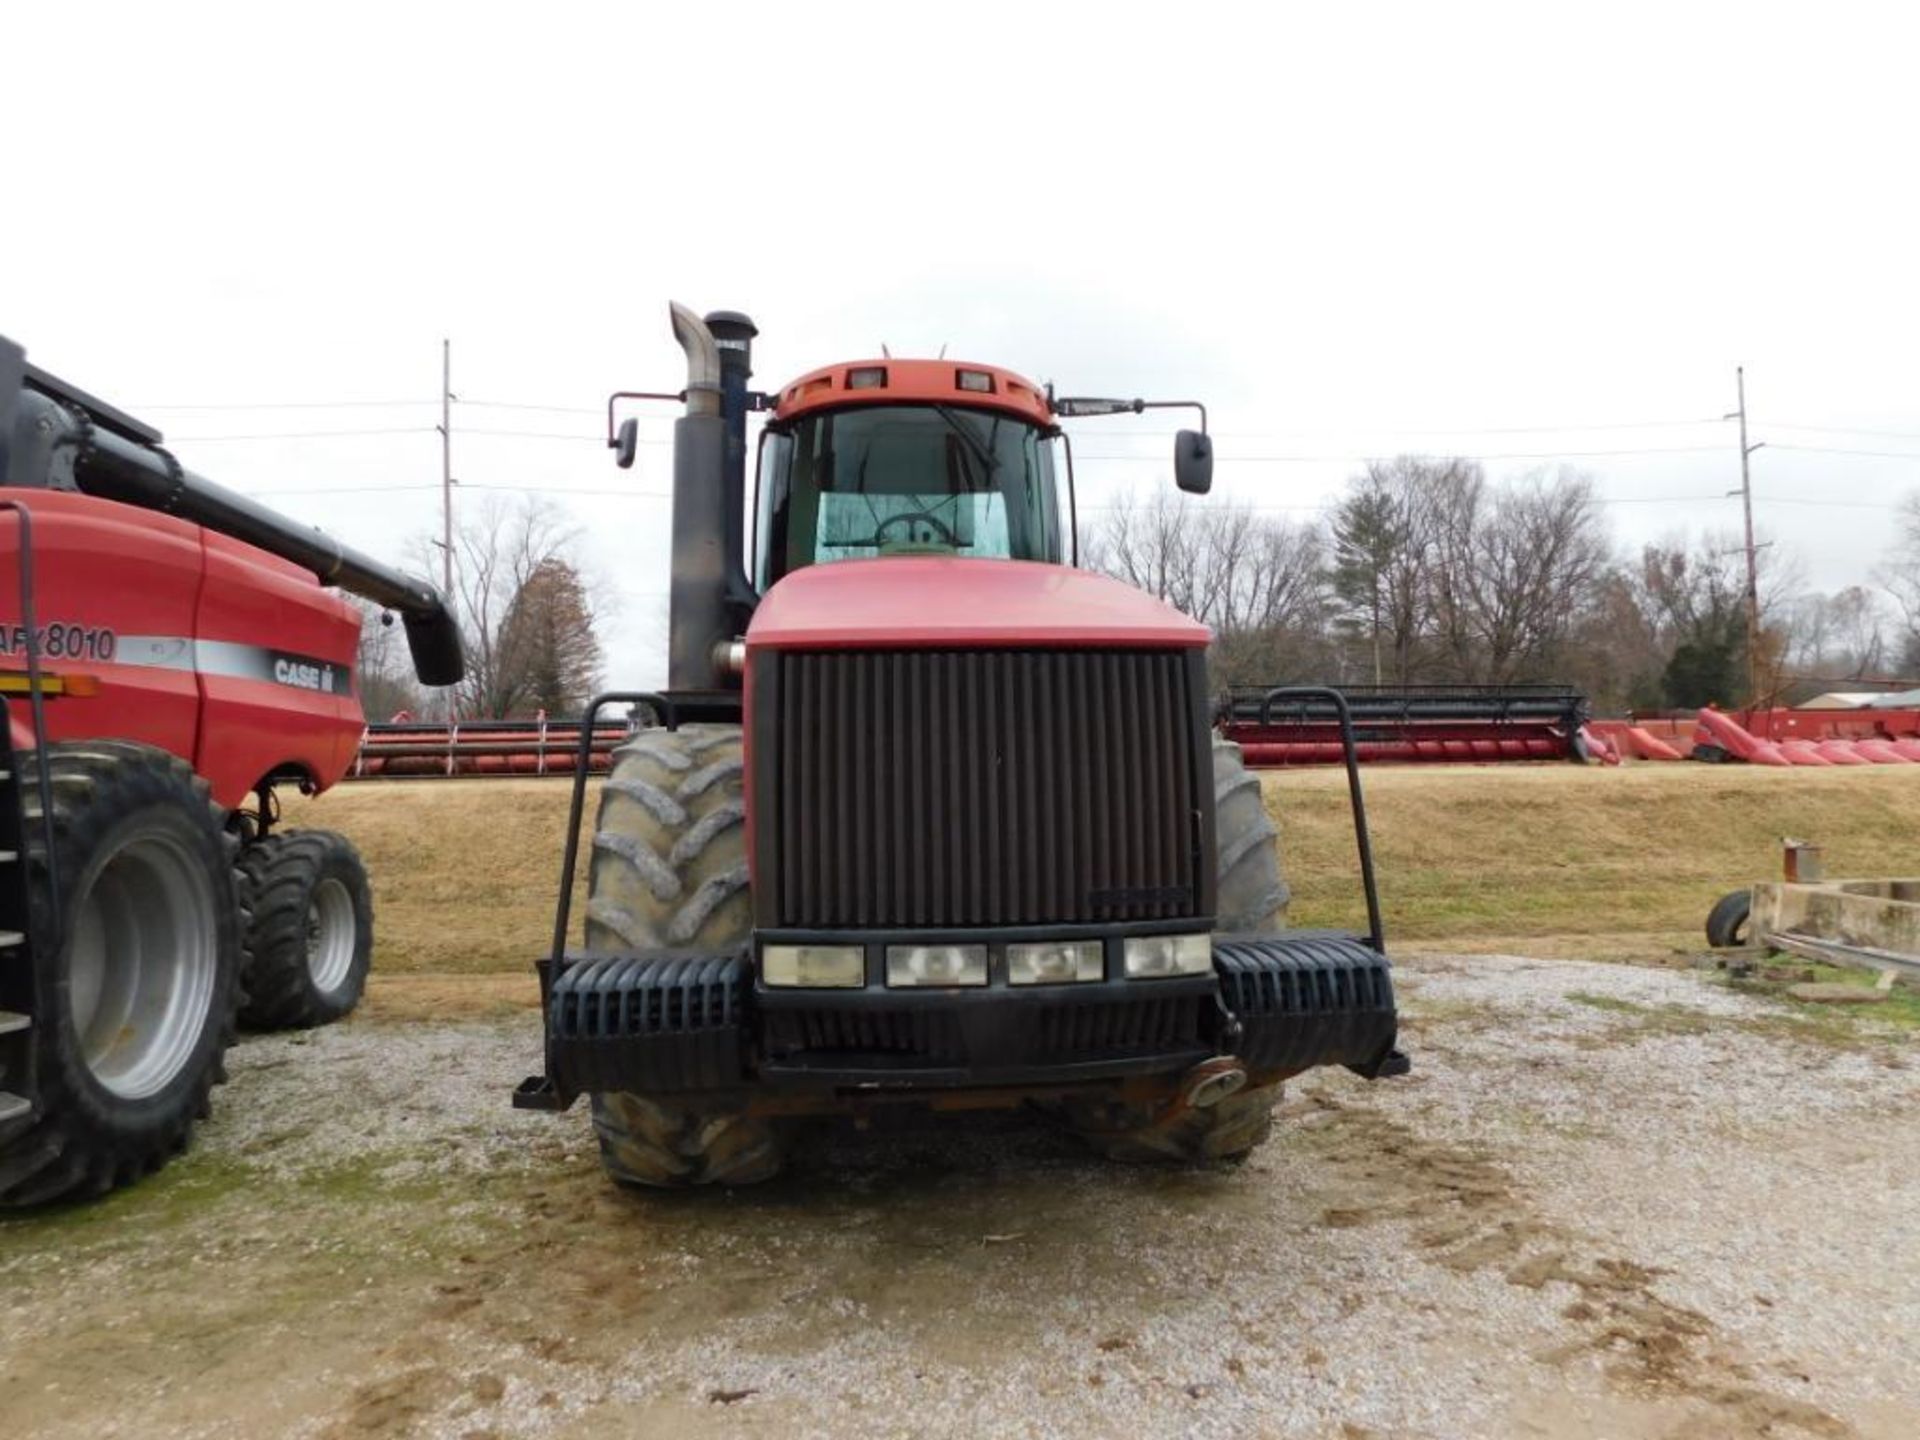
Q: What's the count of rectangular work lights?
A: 6